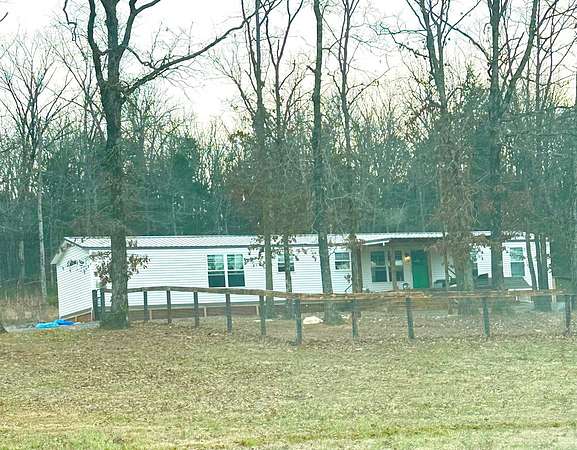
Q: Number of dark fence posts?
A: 12